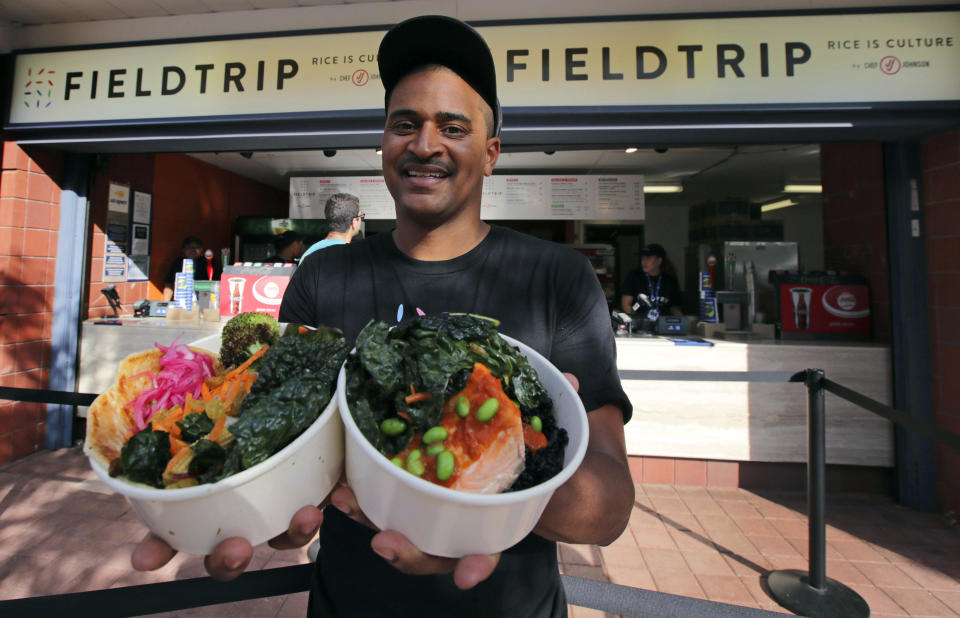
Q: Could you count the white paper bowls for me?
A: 2